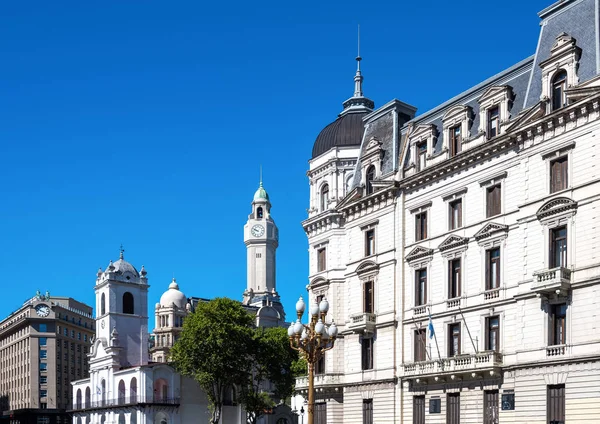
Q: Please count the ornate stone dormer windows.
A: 5